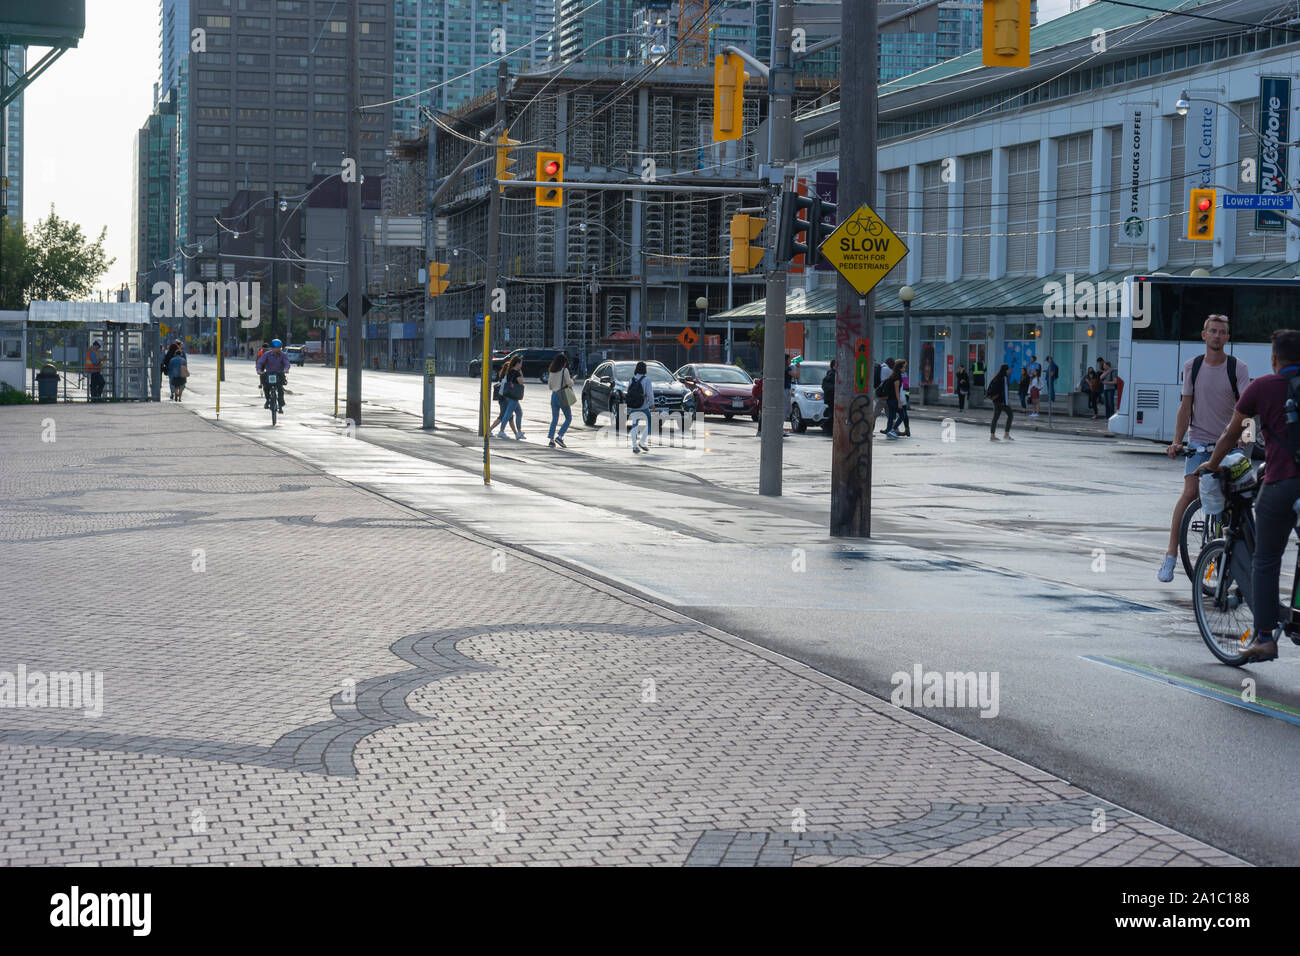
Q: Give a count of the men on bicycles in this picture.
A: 3